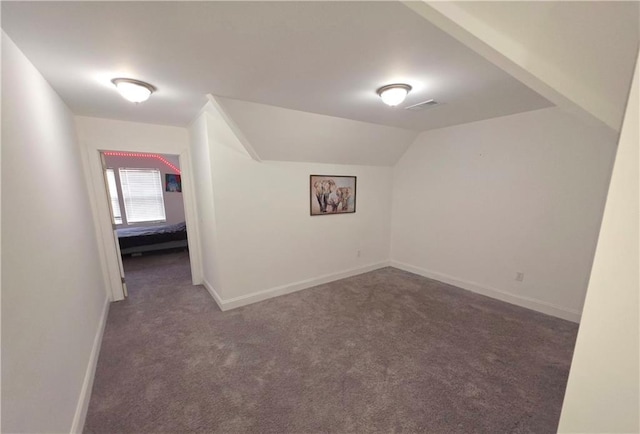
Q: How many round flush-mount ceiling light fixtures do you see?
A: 2